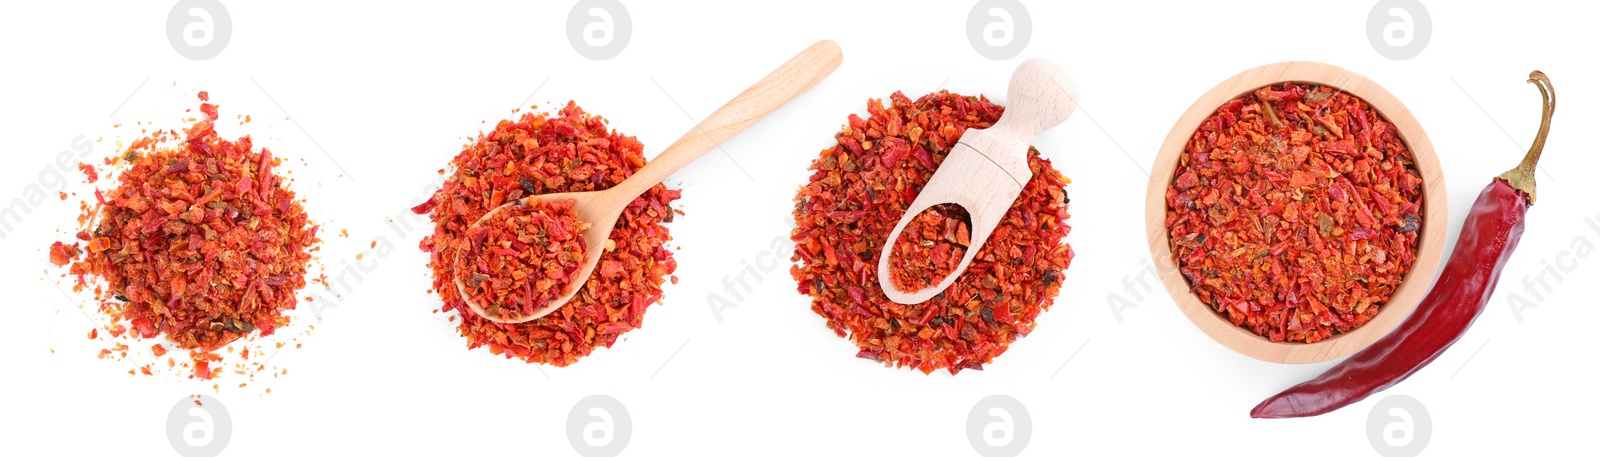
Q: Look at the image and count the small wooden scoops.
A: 1